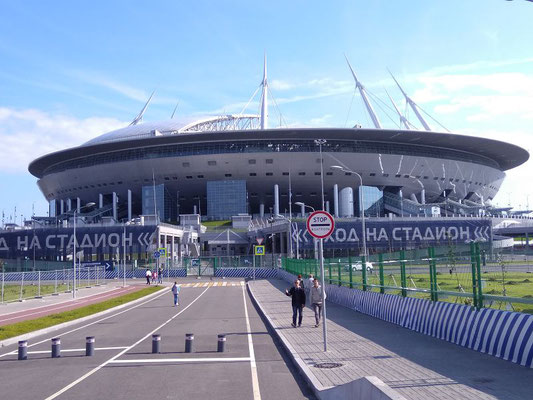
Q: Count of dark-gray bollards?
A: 6